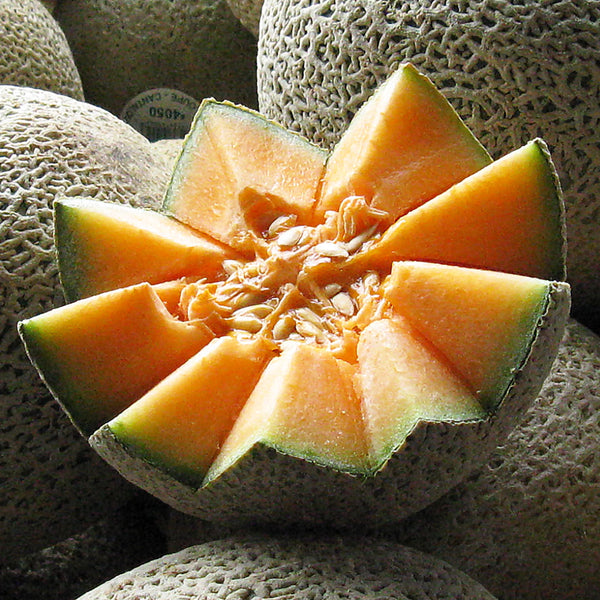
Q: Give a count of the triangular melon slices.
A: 9